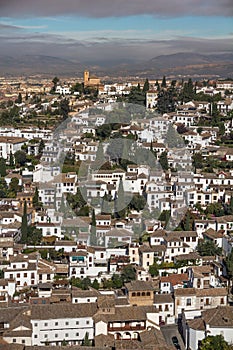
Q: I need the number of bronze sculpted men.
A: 0